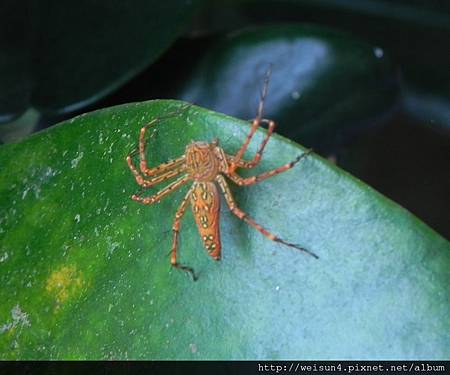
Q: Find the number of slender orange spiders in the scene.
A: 1